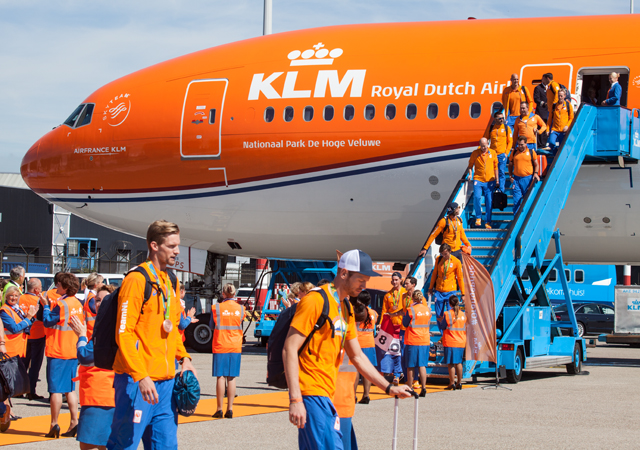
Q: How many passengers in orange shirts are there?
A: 13